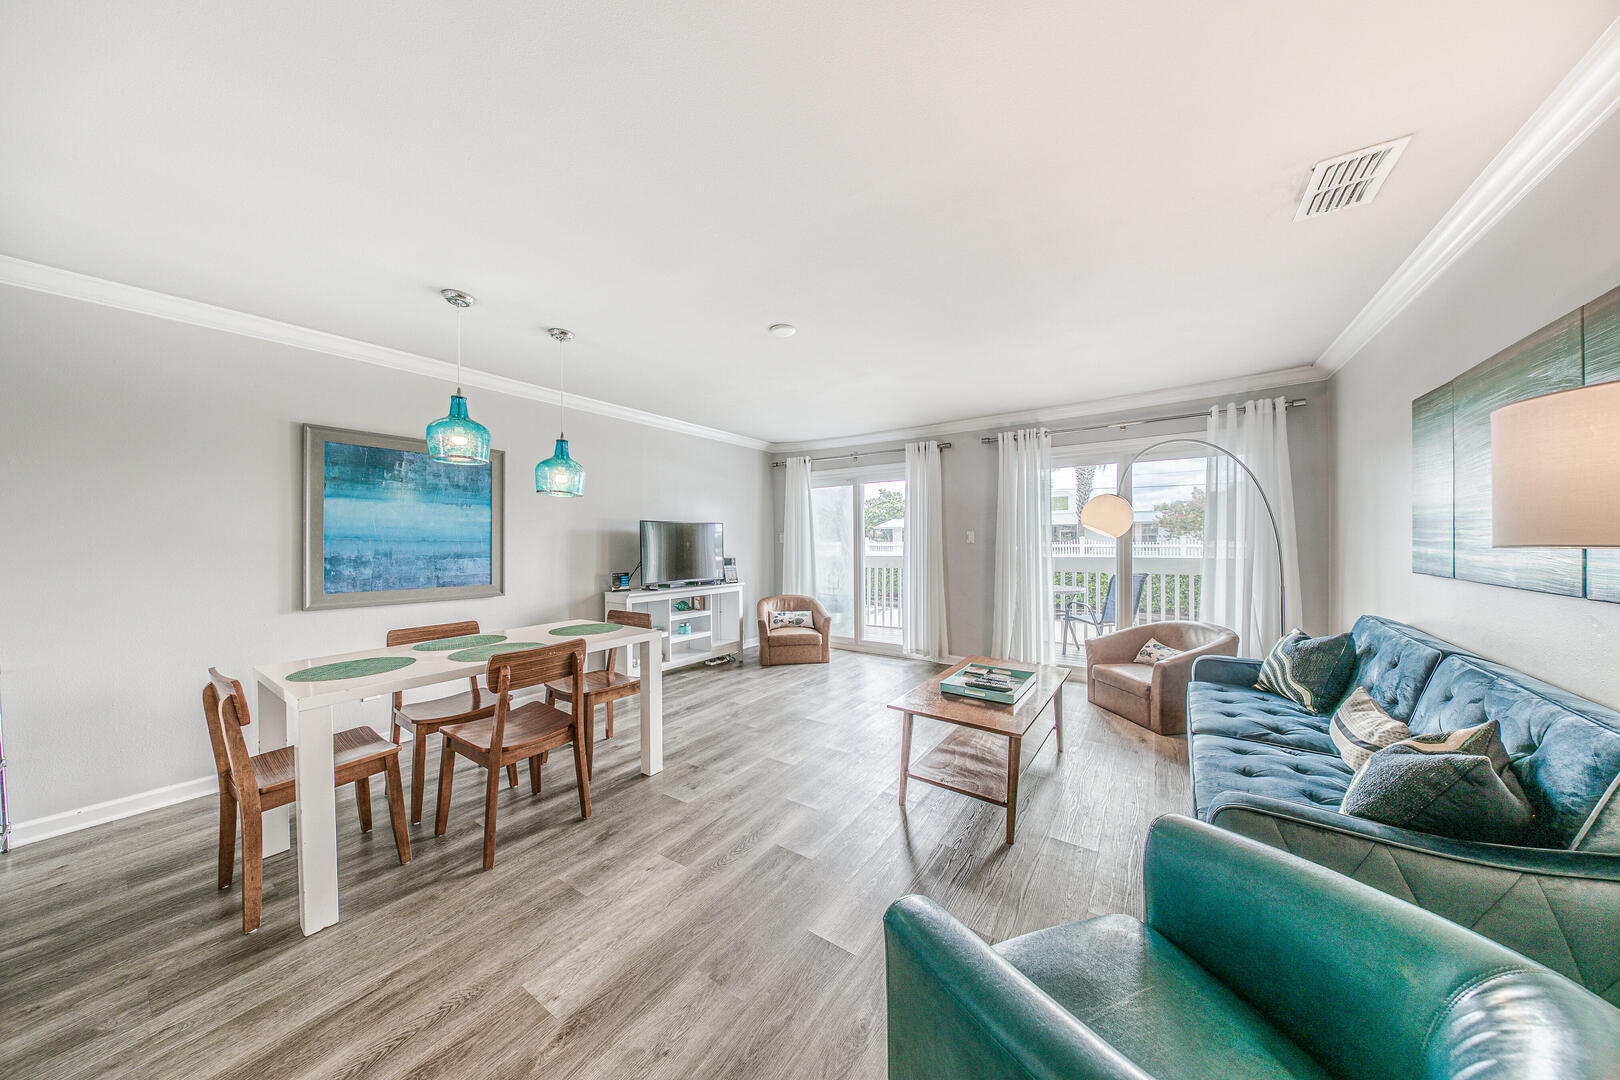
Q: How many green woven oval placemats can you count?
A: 4